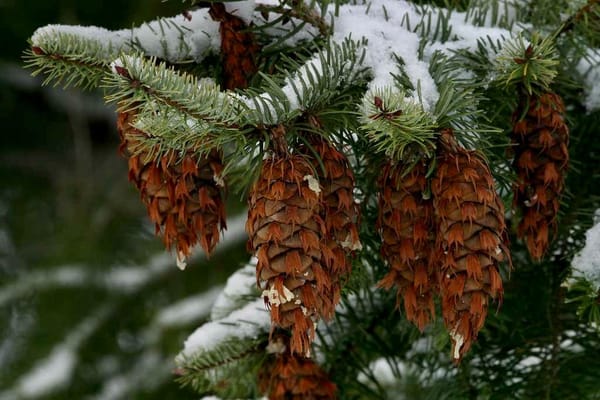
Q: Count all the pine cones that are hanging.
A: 9